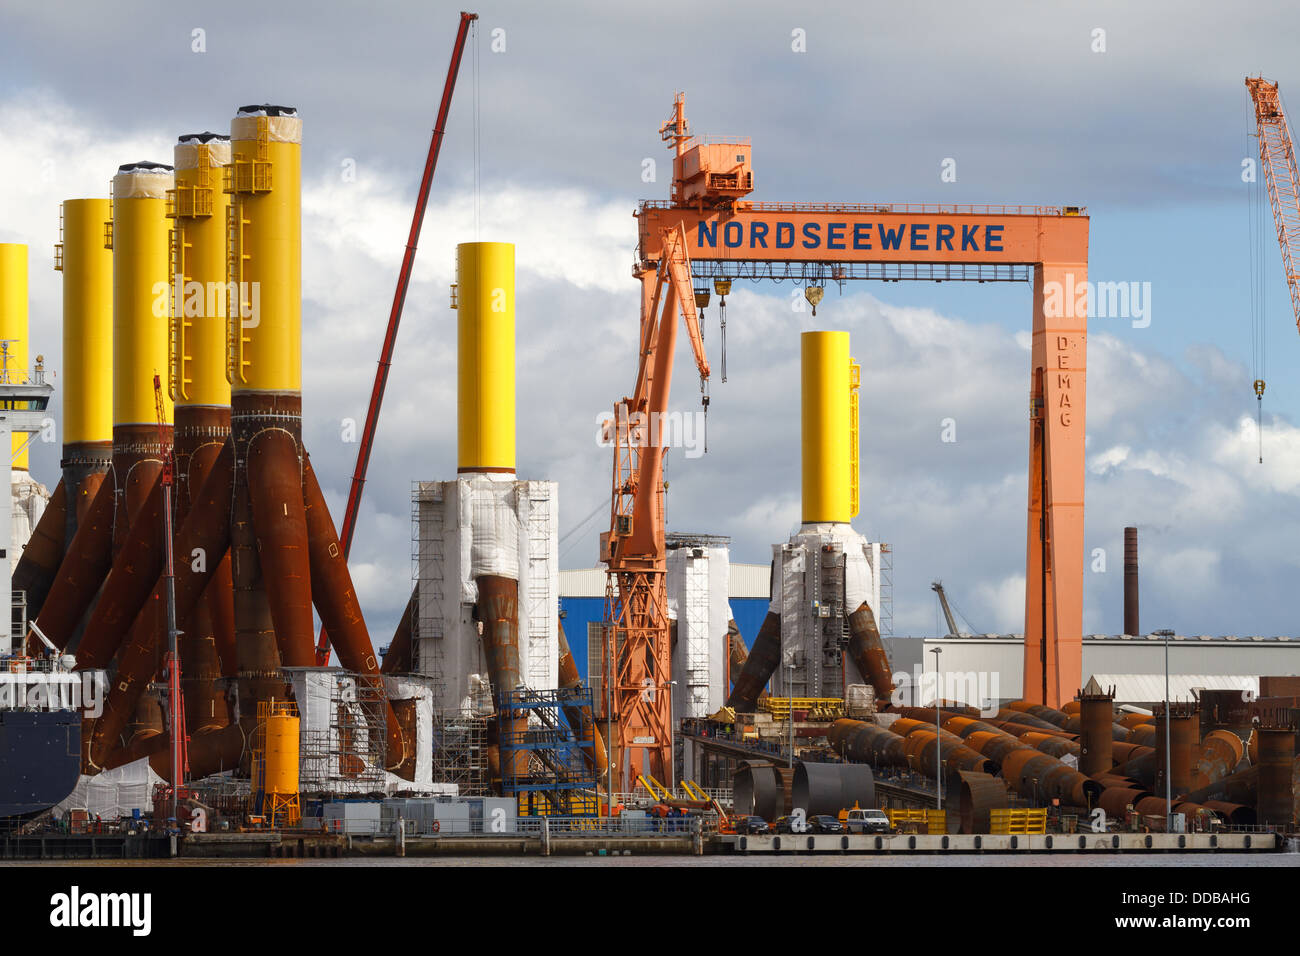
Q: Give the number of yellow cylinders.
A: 7